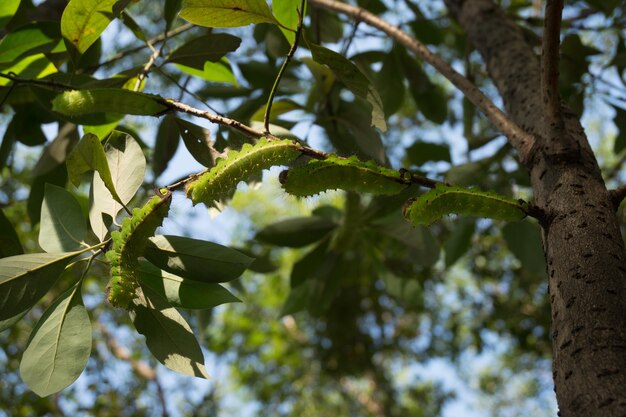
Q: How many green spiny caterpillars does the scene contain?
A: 5